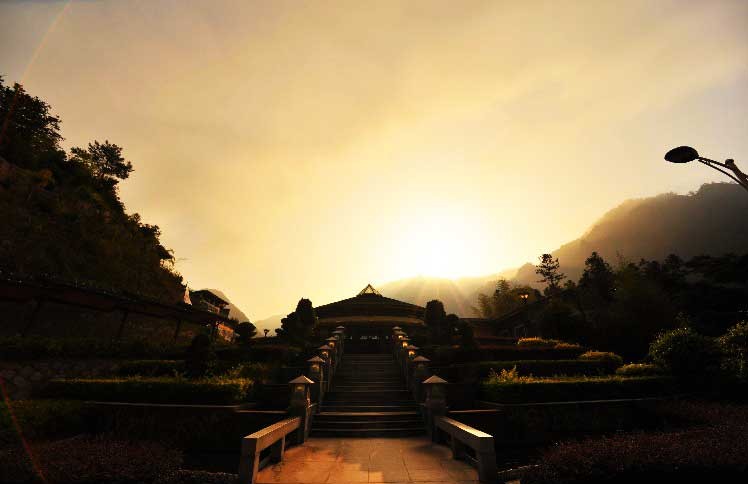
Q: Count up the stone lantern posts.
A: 12